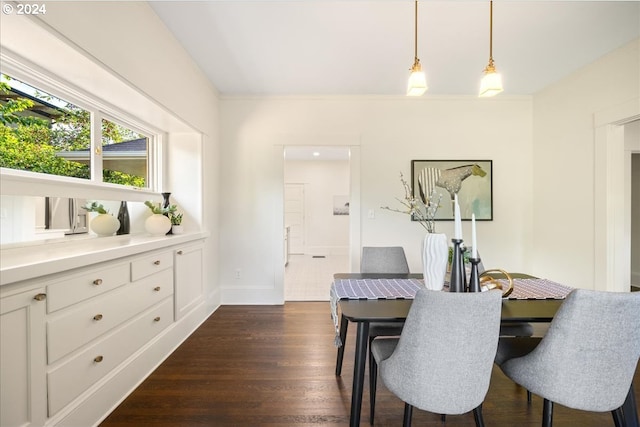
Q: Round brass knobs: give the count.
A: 8